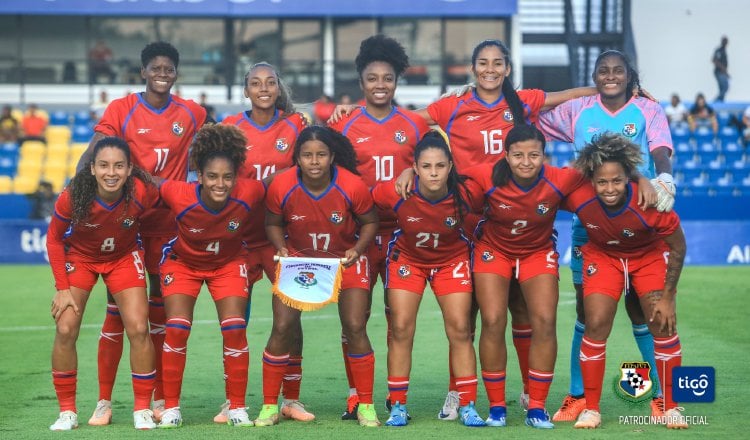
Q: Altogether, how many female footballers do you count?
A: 11